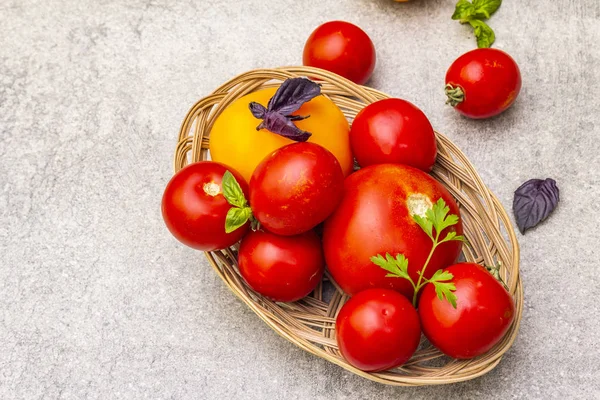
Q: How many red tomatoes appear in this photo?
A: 9